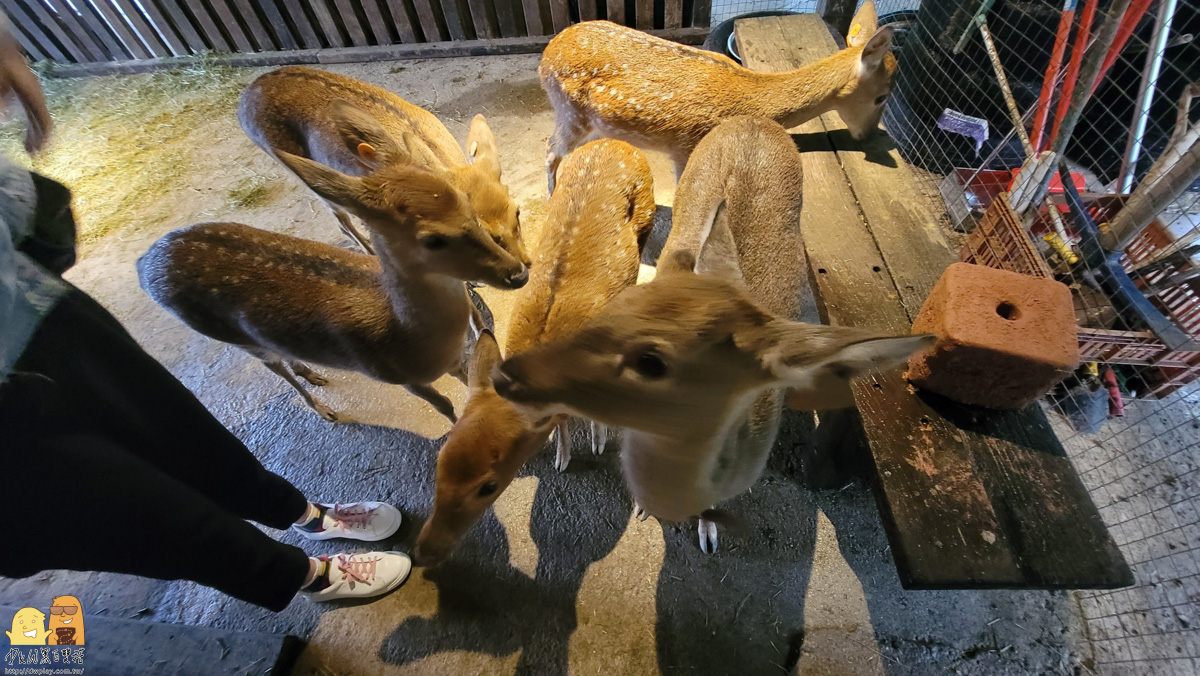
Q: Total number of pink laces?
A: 2